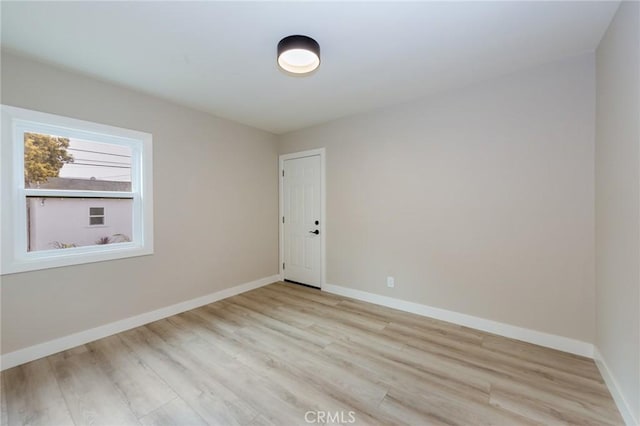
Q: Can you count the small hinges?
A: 3